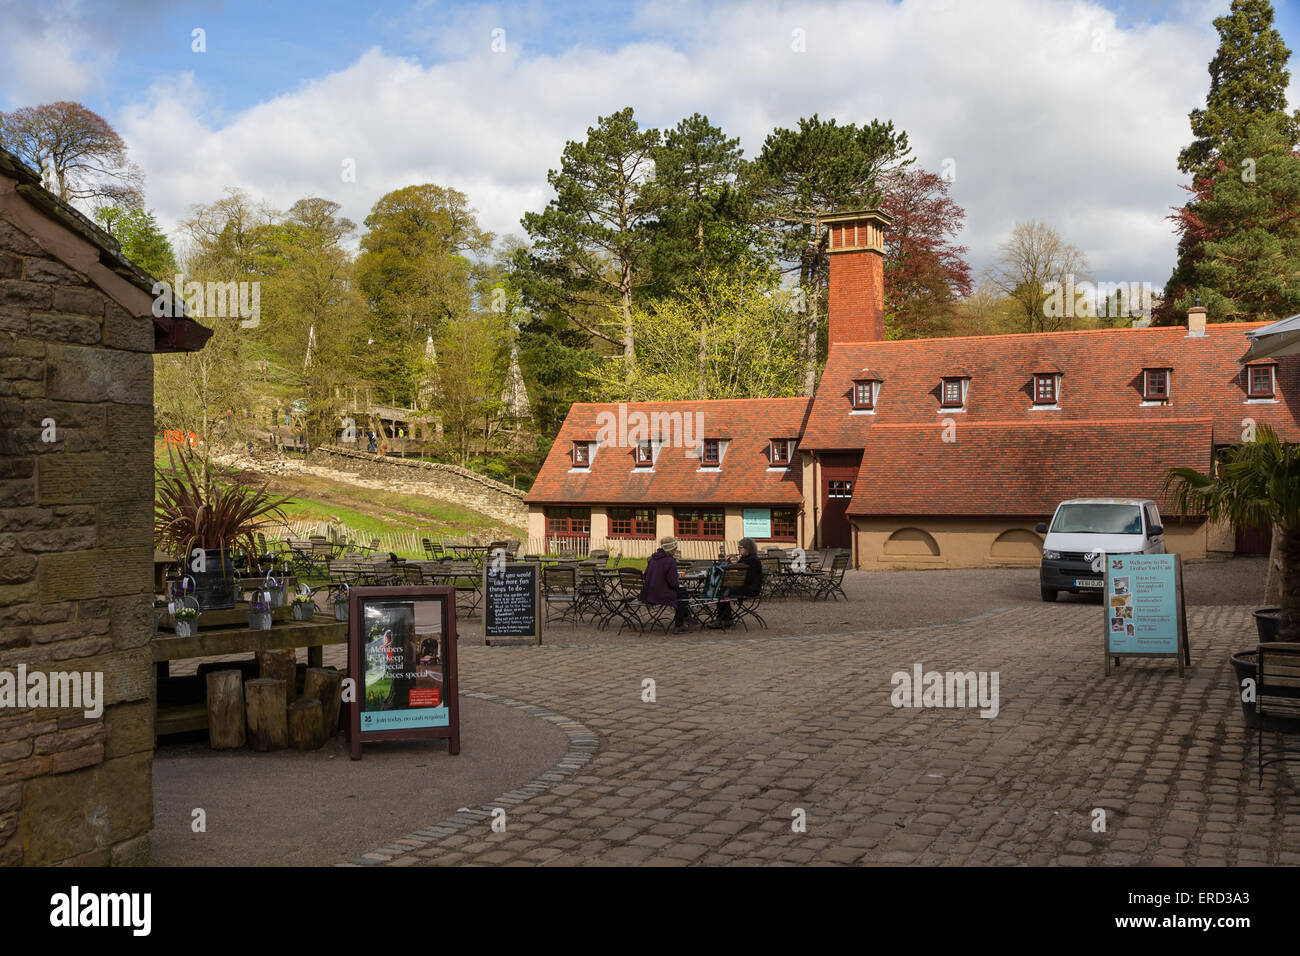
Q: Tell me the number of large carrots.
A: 0